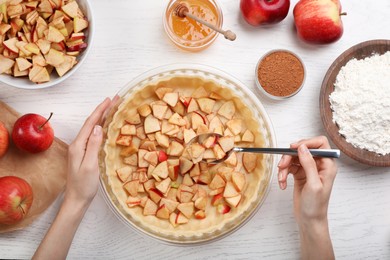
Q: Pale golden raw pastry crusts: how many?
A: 1